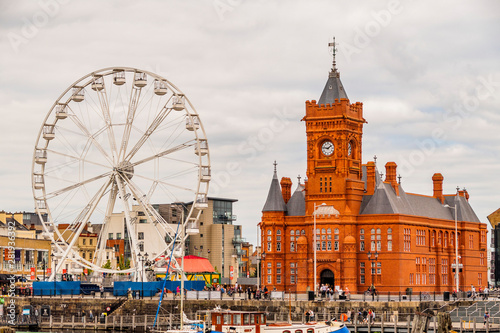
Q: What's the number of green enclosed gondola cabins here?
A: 0